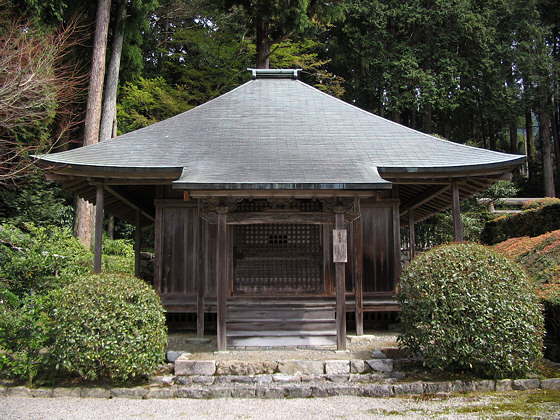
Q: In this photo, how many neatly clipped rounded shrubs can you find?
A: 2